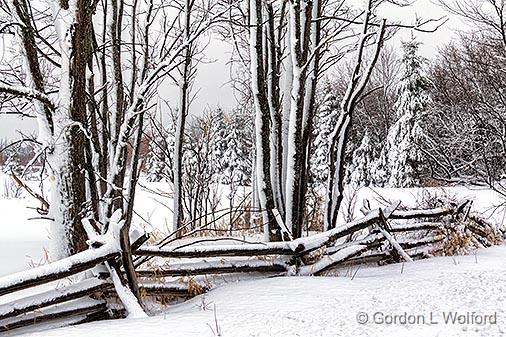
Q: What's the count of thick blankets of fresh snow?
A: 1